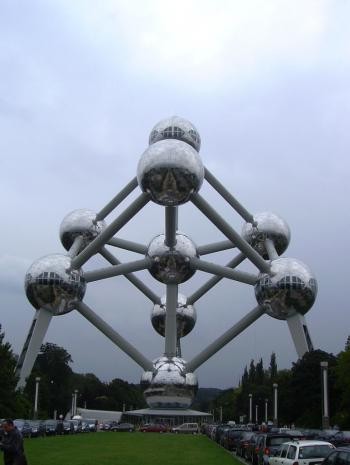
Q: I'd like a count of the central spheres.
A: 1